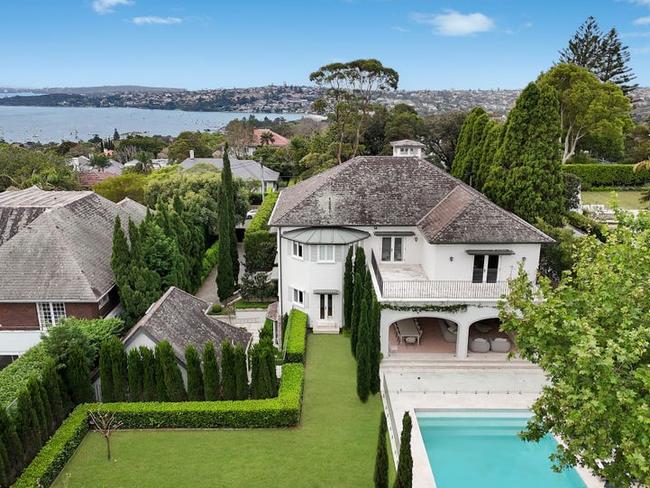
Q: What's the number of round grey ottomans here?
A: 2